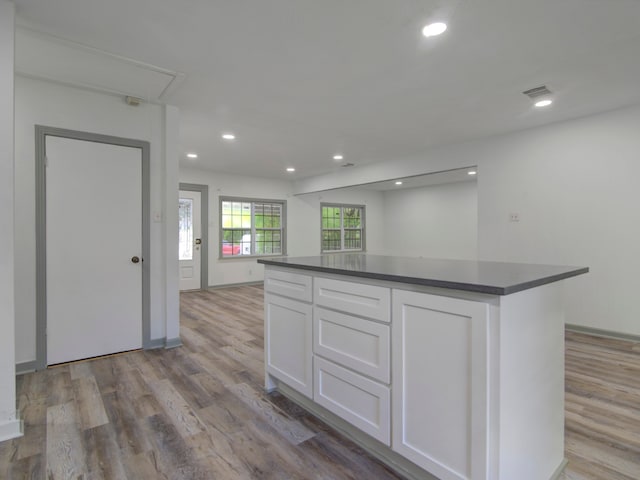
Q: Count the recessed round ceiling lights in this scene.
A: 8